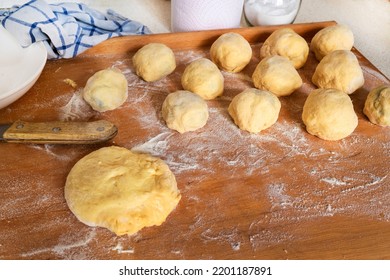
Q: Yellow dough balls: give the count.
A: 12